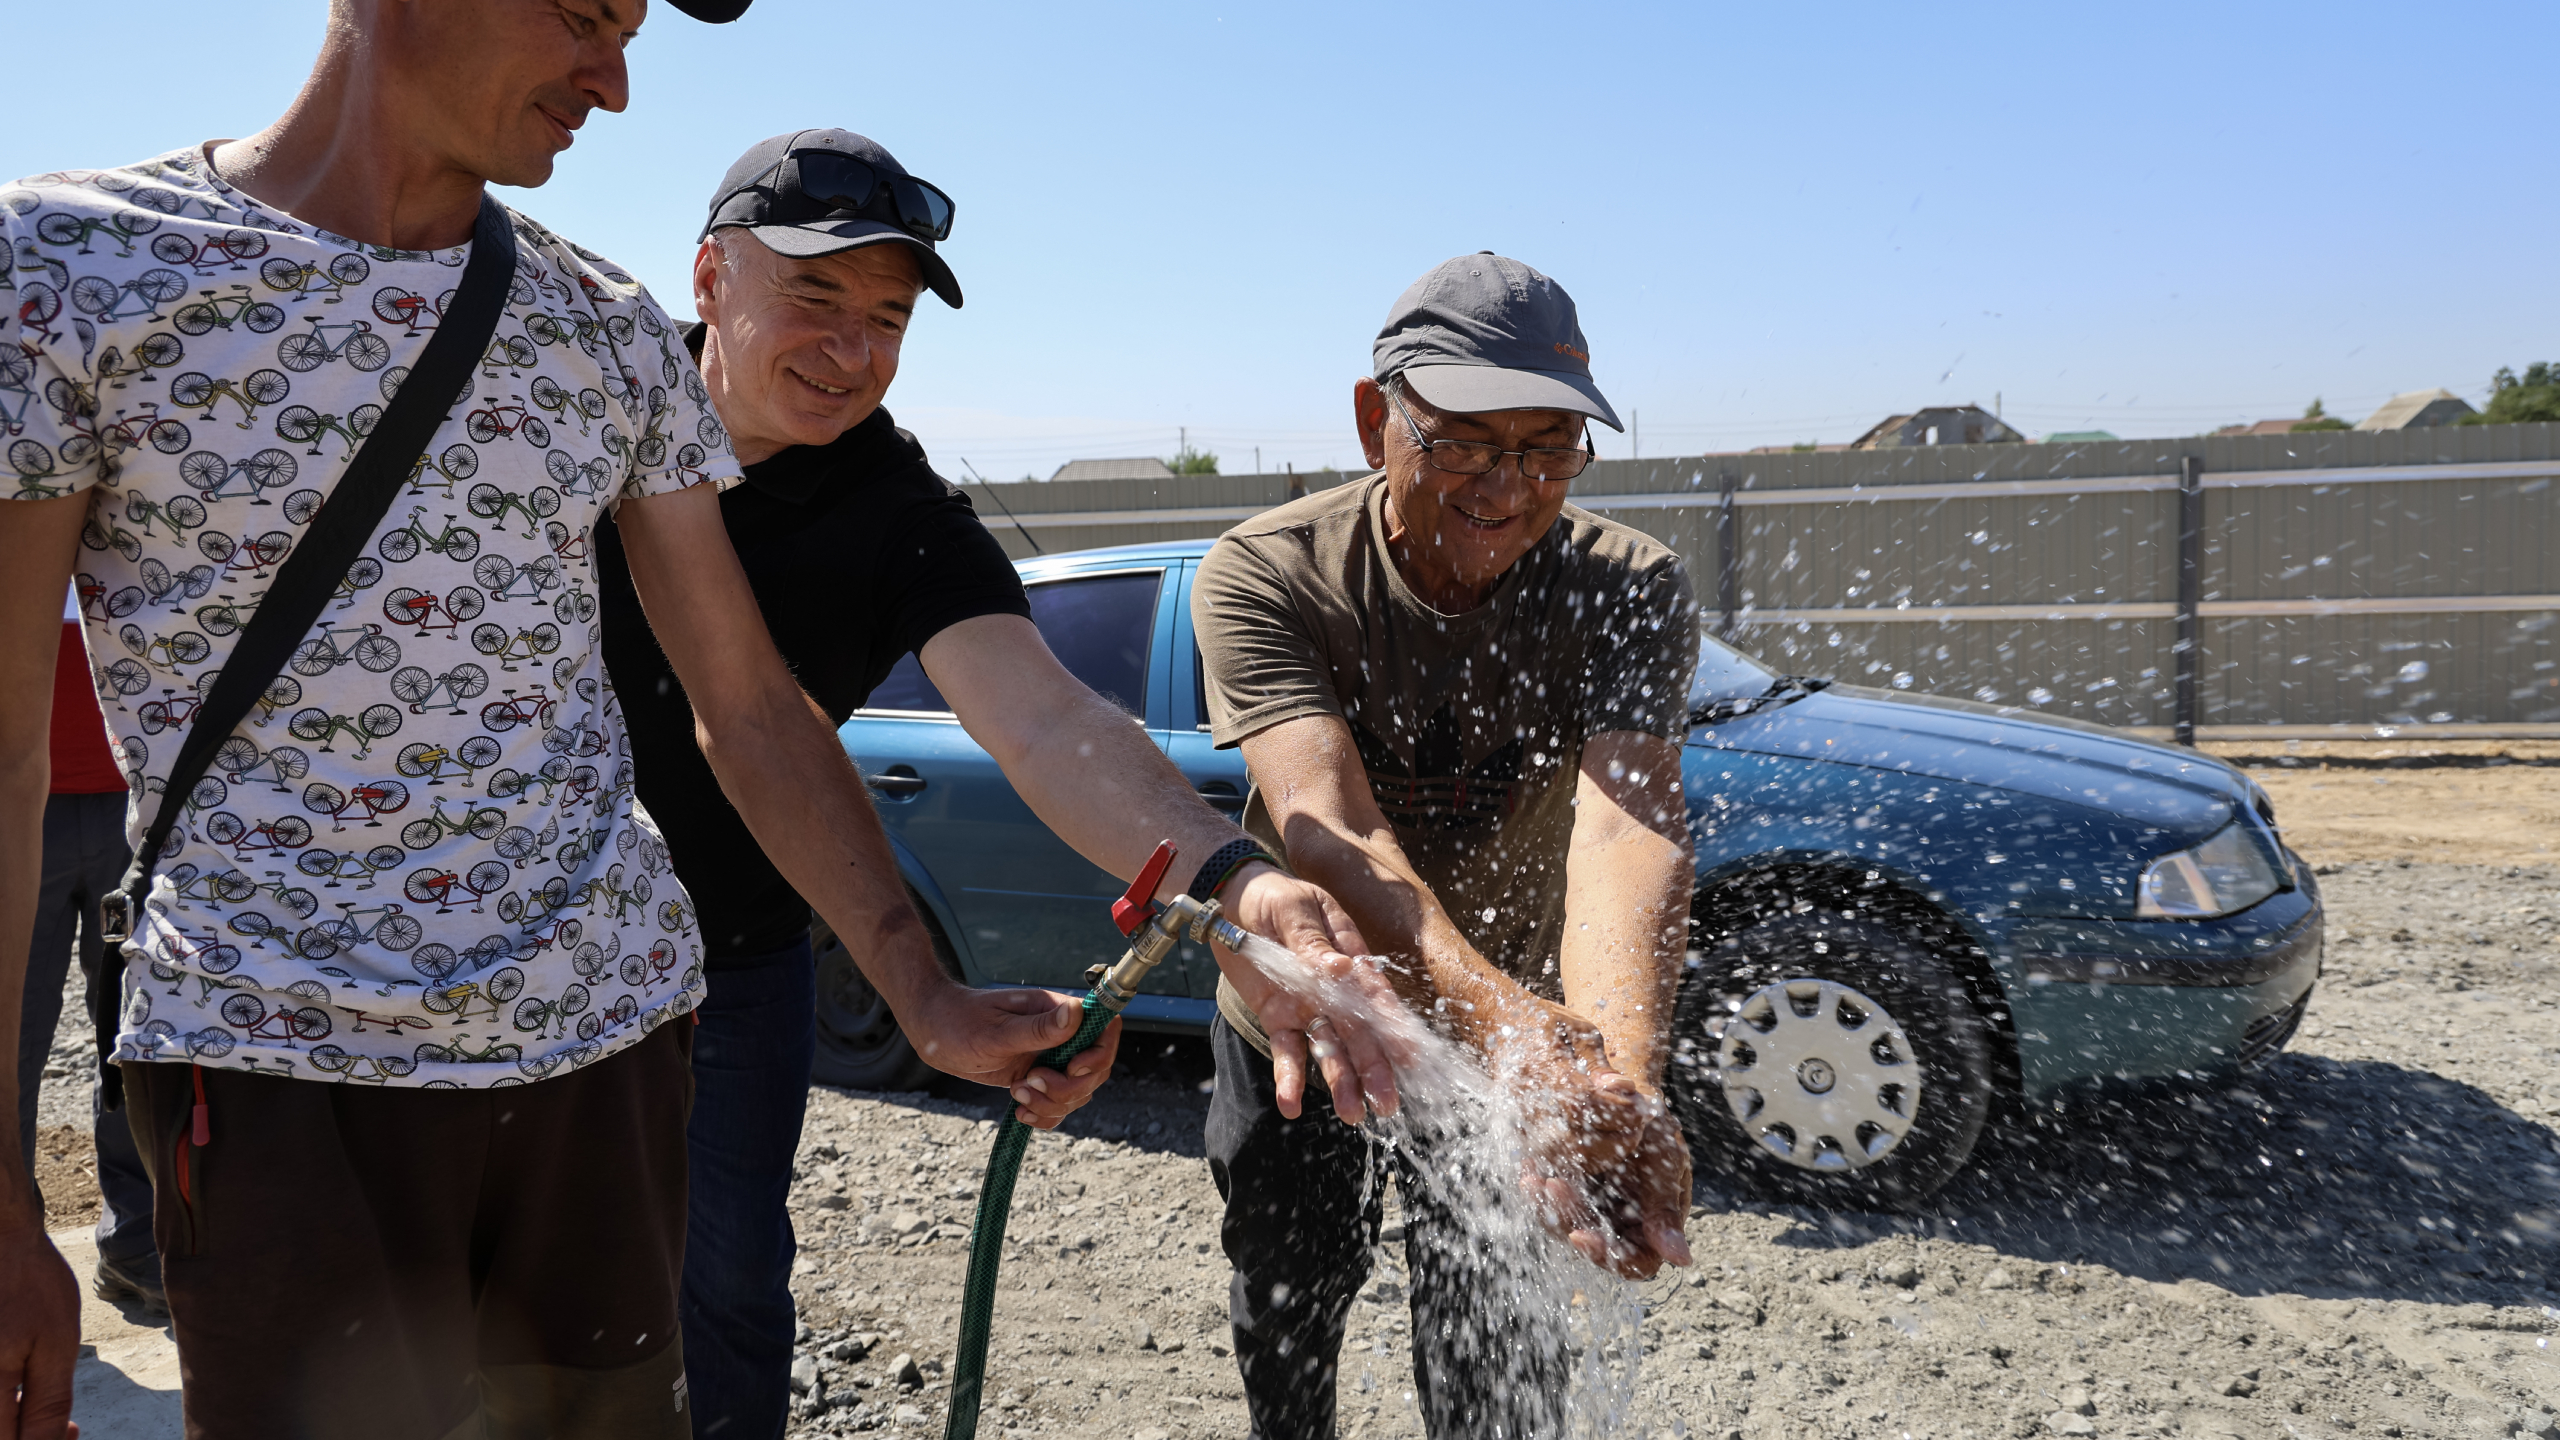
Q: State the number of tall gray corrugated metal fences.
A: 1